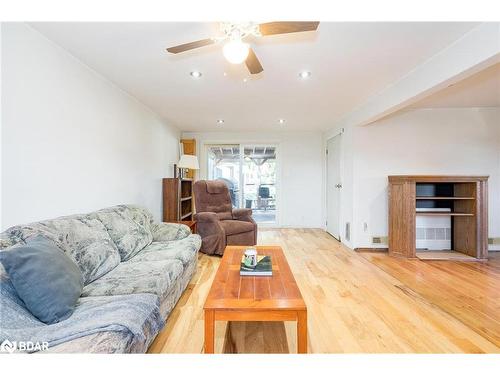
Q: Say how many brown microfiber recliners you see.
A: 1